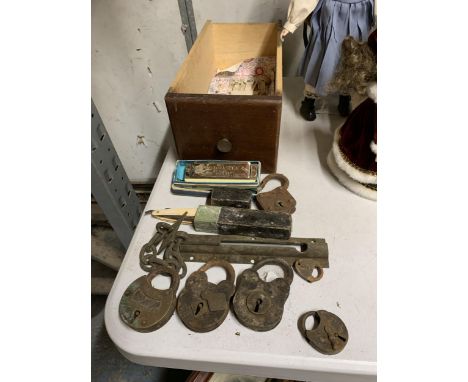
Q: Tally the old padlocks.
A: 6